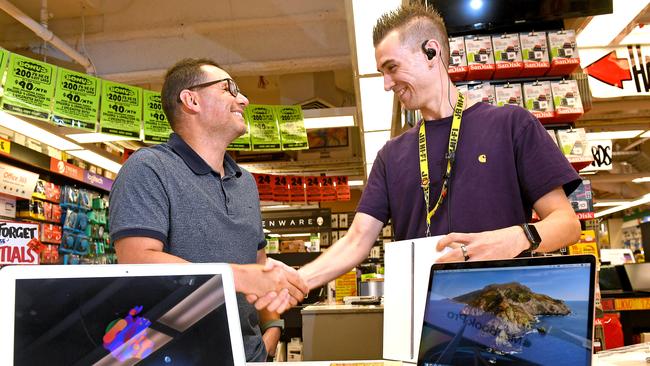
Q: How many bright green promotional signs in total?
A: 8